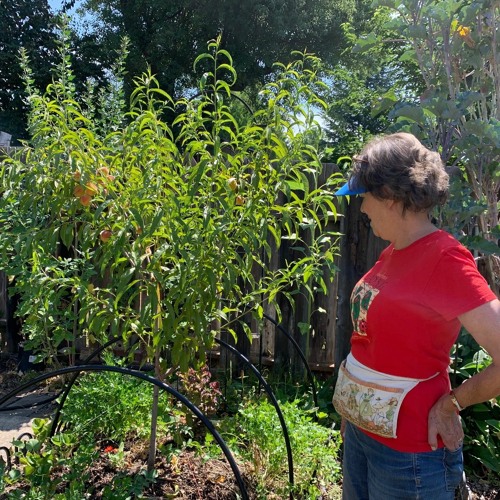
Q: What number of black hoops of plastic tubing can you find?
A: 3